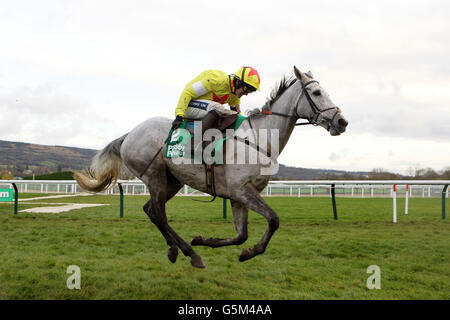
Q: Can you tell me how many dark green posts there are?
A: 5